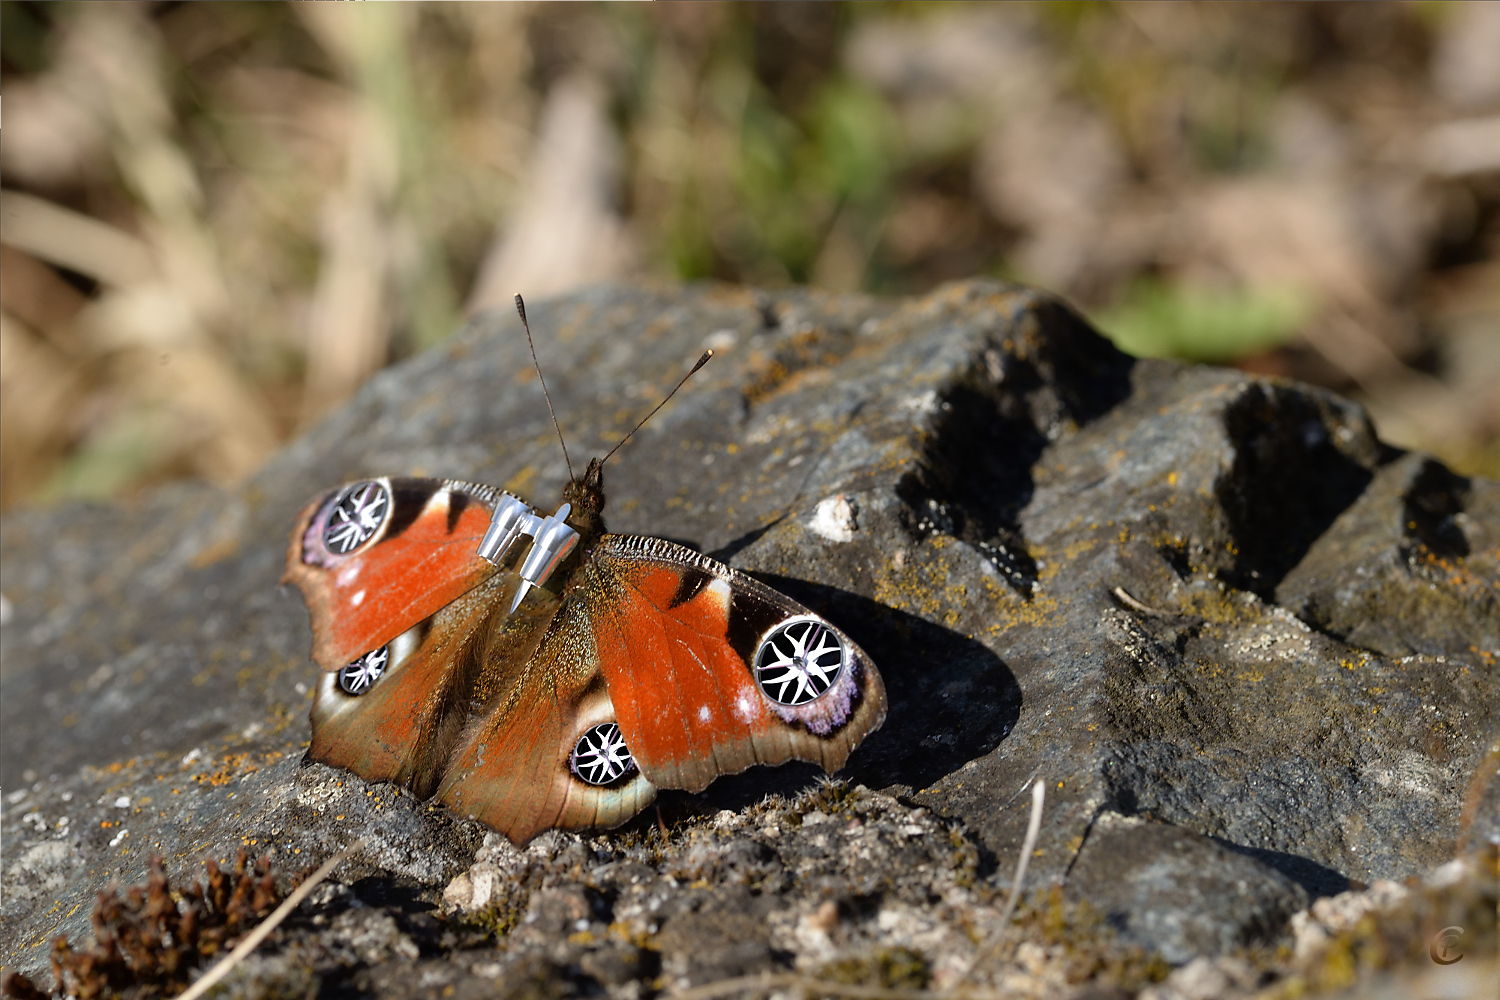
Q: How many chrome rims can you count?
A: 4